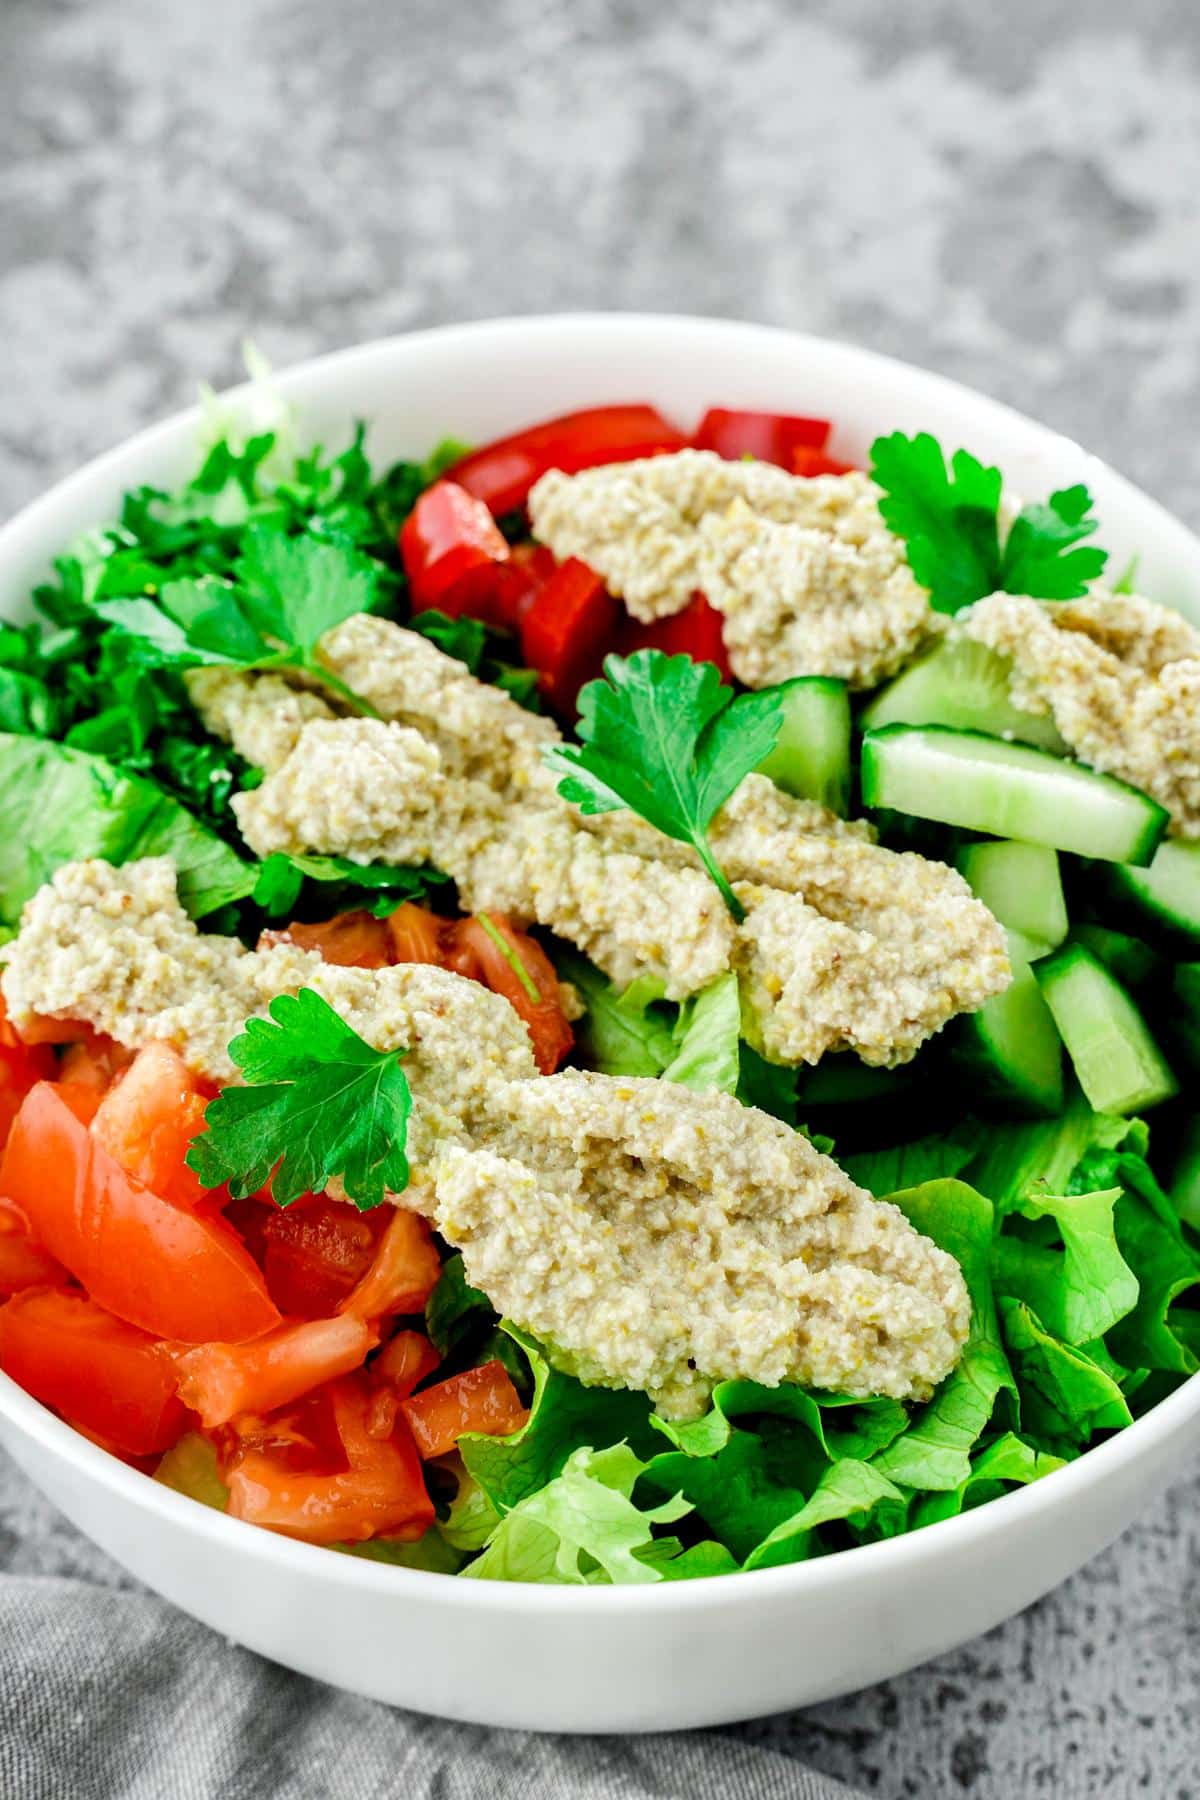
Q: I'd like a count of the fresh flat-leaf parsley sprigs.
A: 4